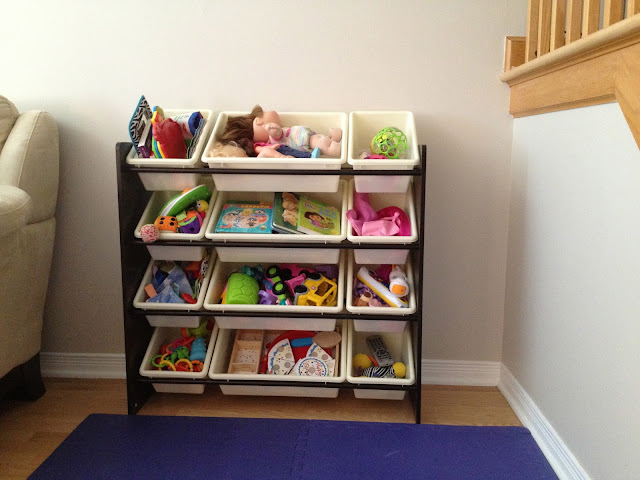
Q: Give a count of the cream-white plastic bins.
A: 12